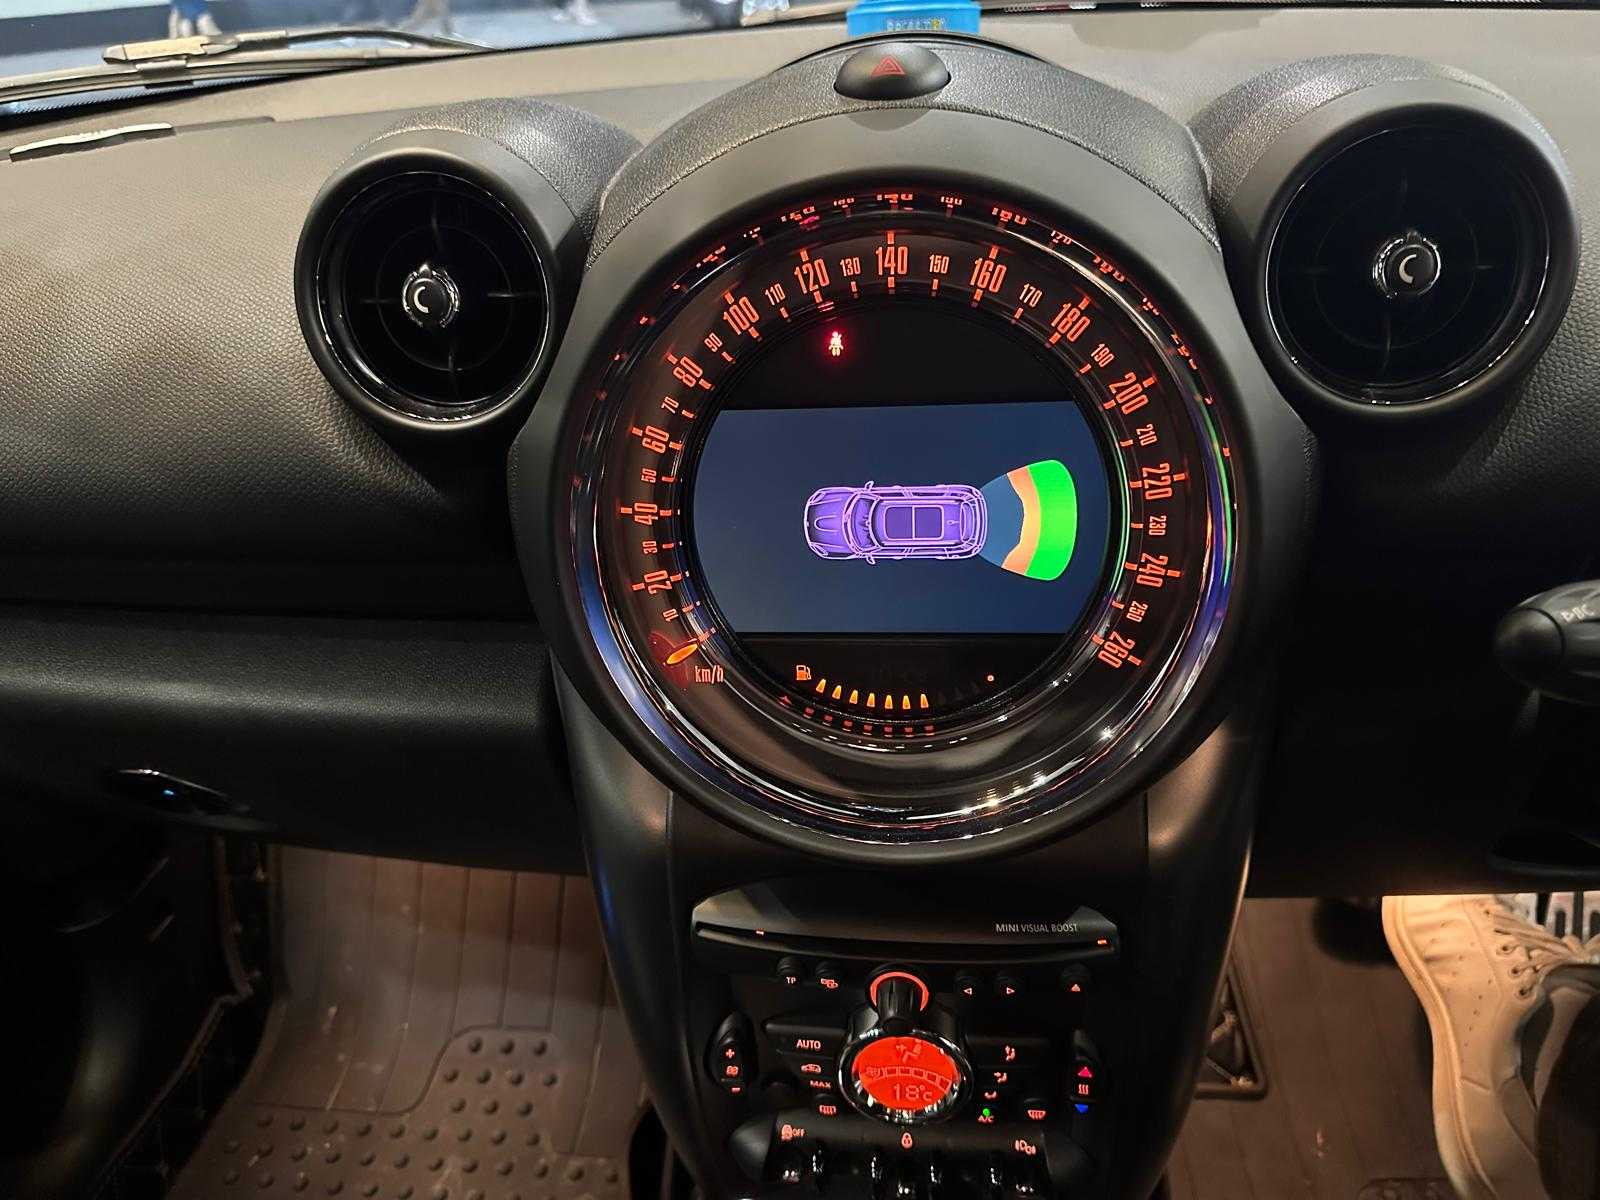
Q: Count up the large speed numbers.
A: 13